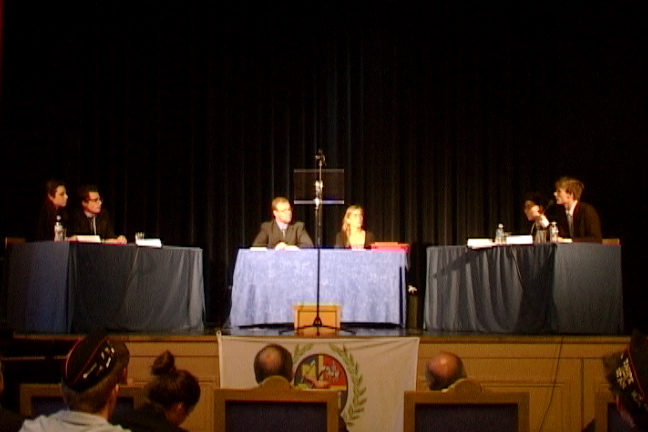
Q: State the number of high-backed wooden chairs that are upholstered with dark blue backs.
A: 4